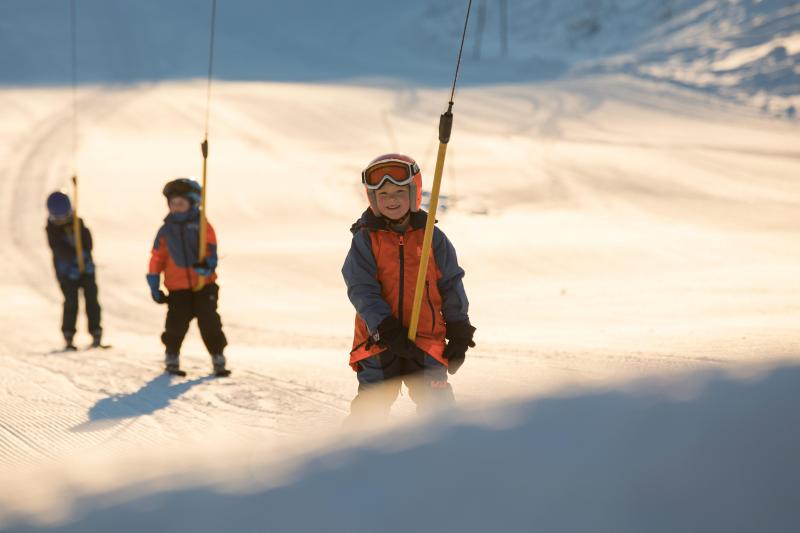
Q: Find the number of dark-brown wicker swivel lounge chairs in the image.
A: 0